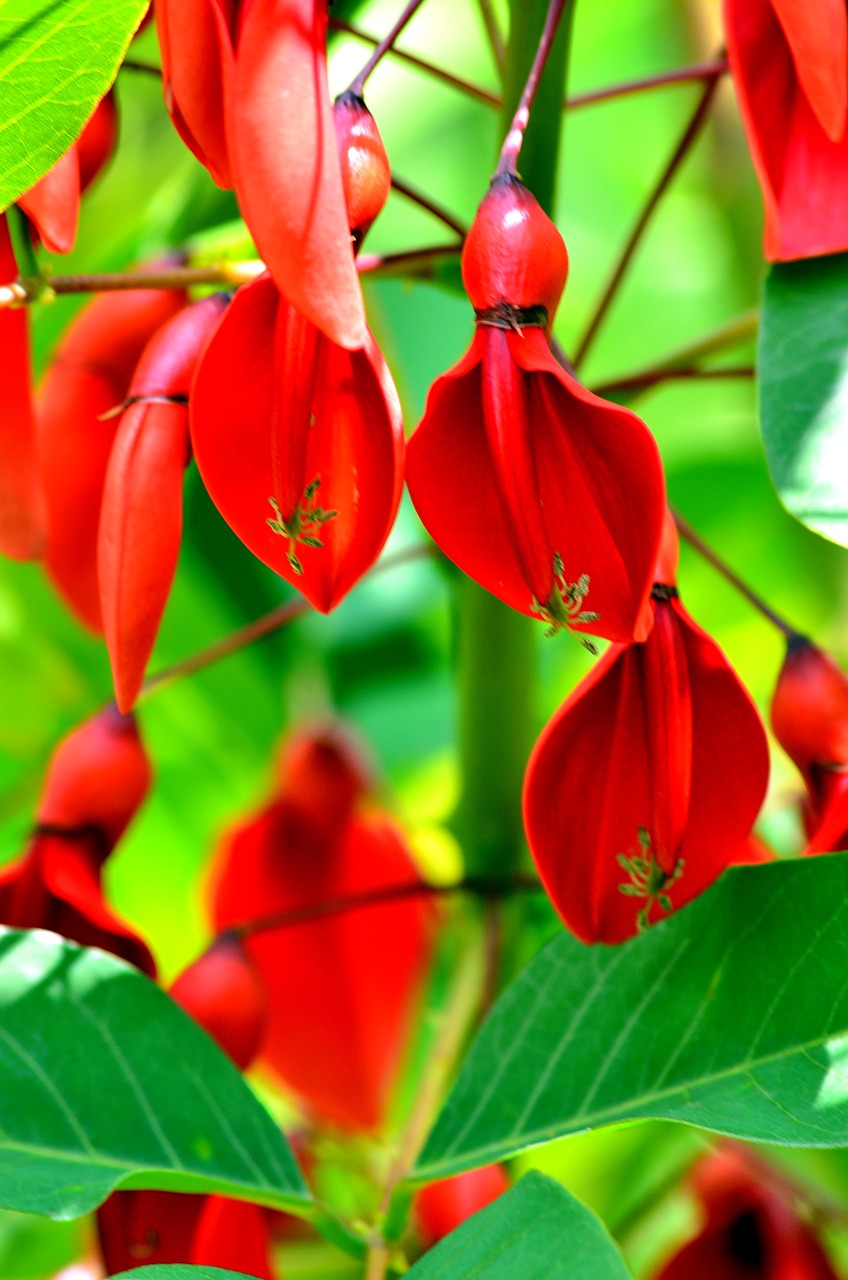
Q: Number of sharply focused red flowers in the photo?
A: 3